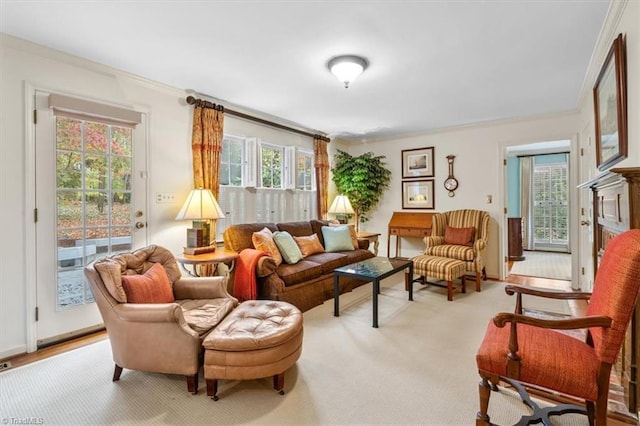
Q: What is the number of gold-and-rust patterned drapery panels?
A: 2